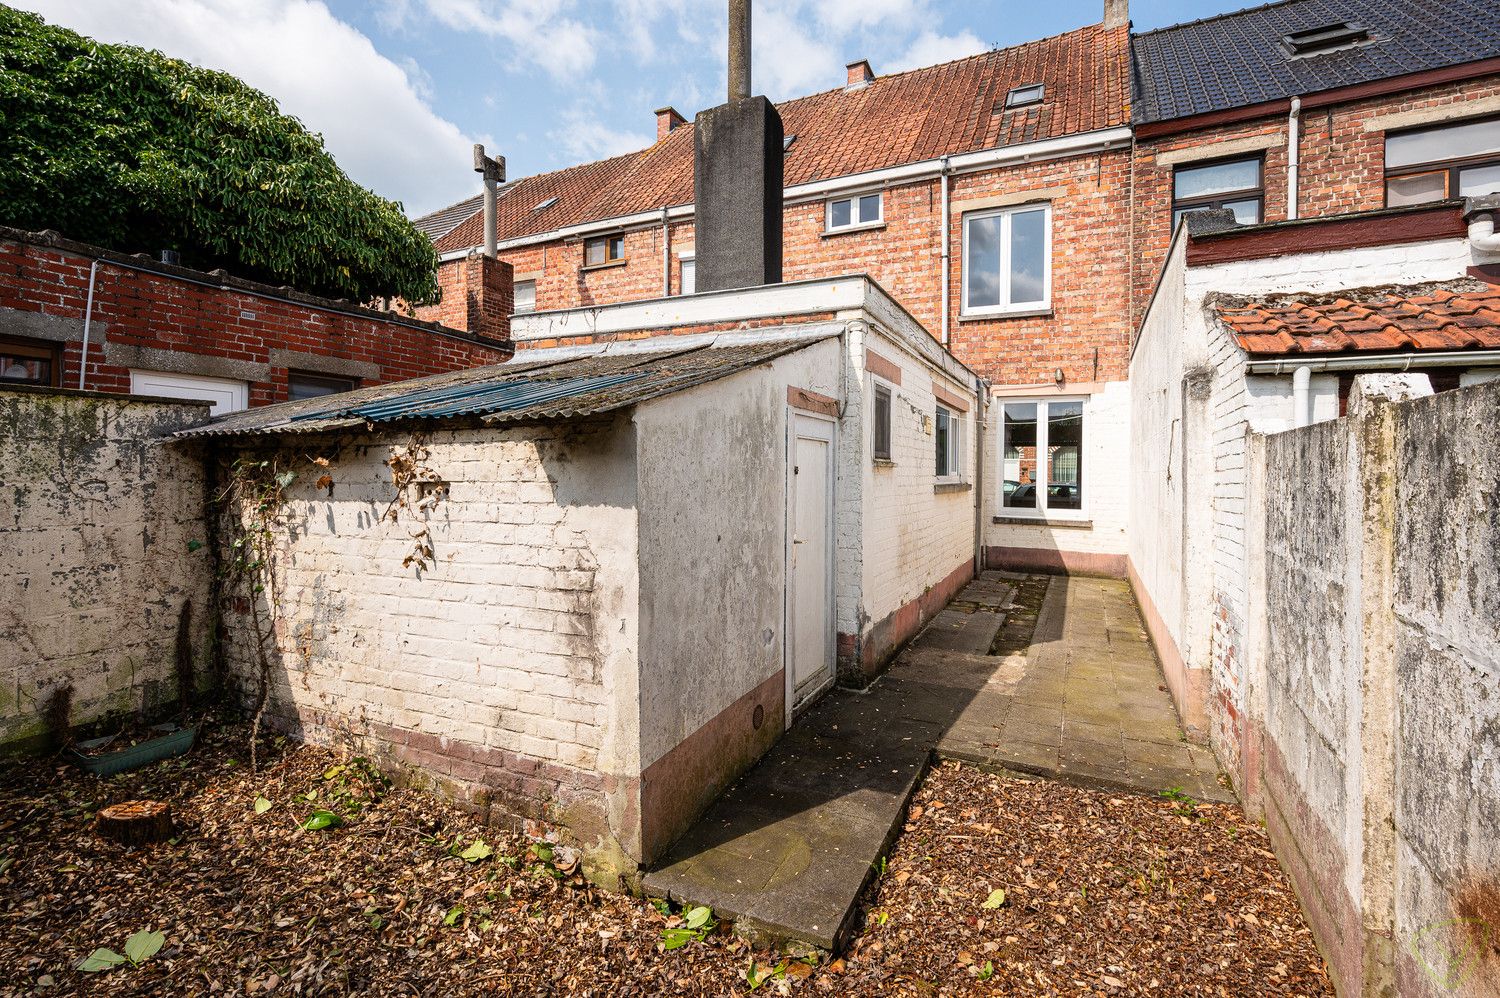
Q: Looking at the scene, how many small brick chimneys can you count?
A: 2